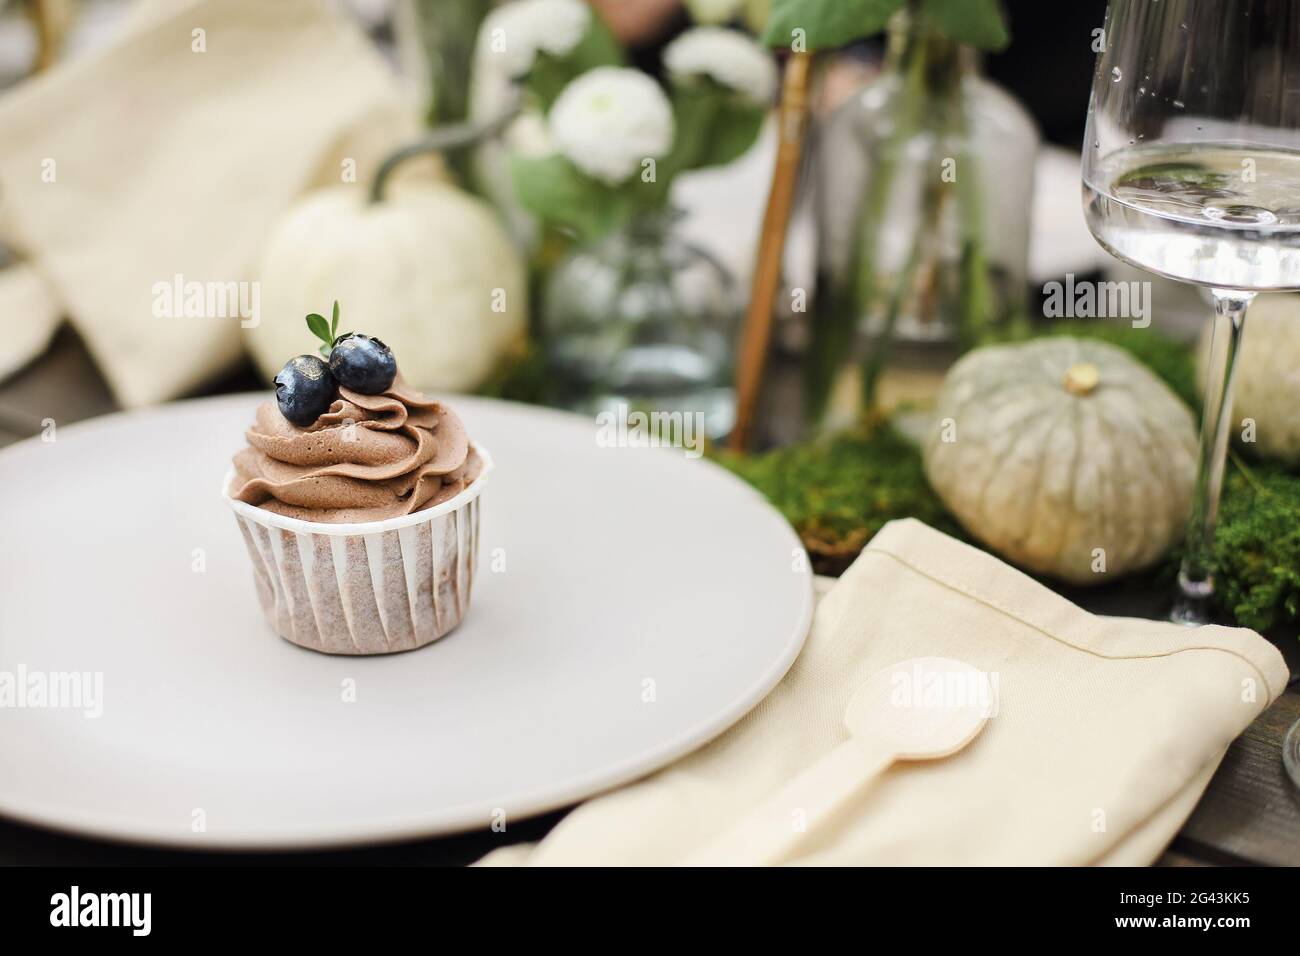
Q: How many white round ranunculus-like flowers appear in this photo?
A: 3